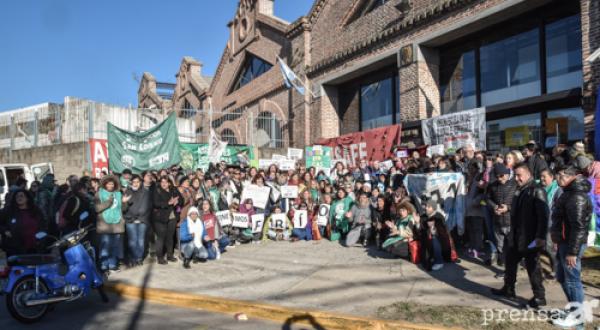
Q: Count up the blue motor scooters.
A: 1